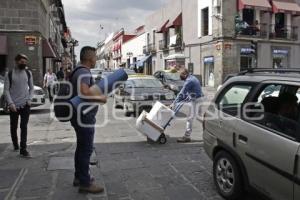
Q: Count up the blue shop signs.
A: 3